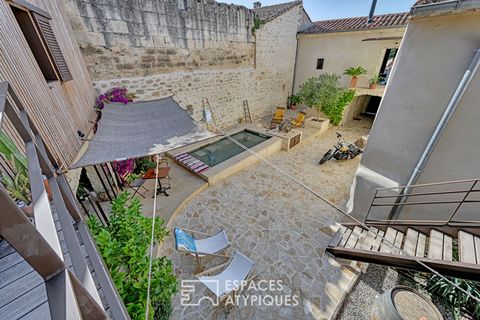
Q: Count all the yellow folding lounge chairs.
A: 2